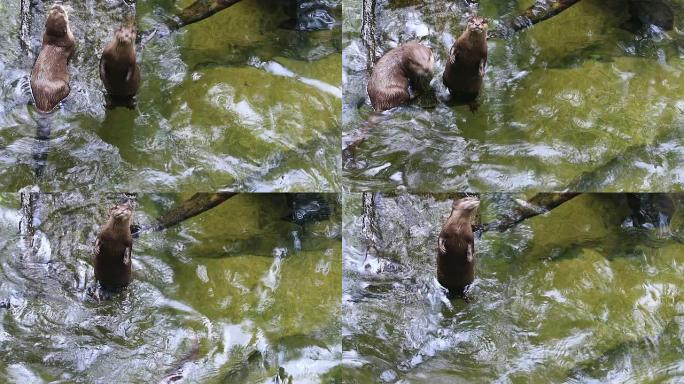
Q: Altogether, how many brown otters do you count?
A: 6